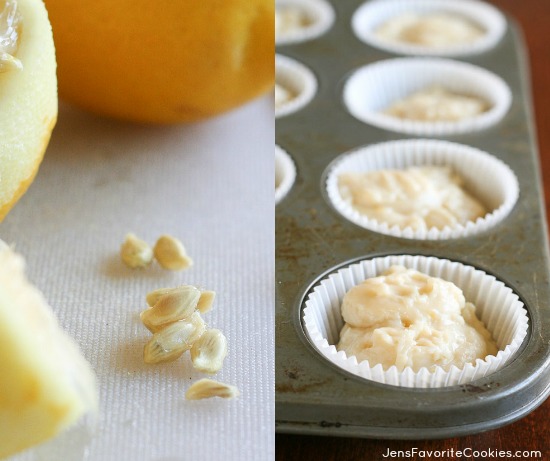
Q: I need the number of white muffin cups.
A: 7